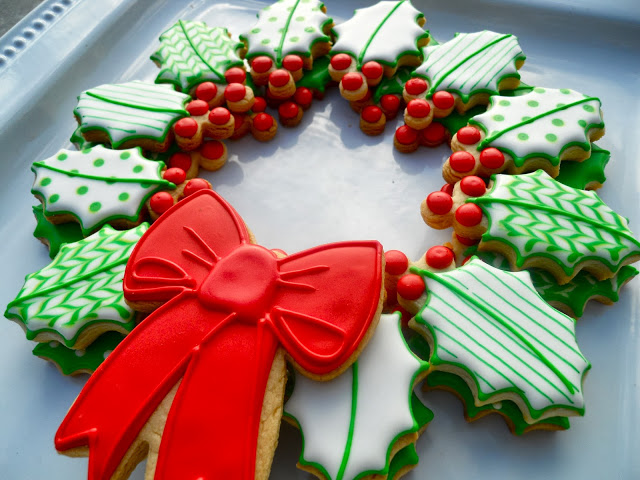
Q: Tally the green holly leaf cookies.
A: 11